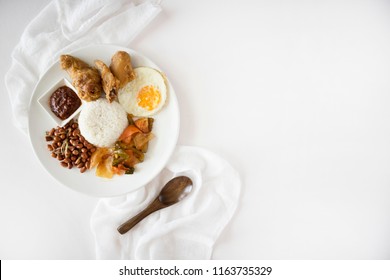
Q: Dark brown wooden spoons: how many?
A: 1